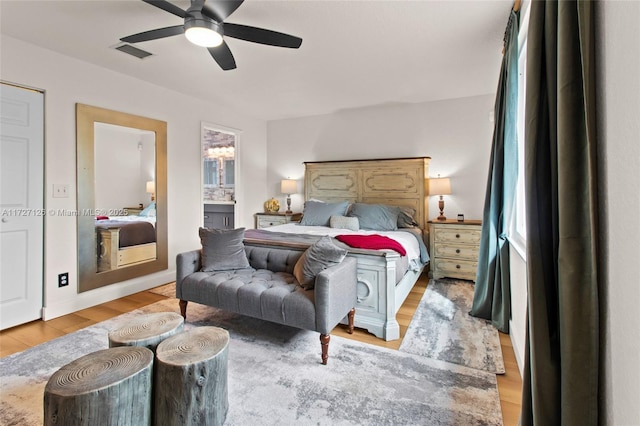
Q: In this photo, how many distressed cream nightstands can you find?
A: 2